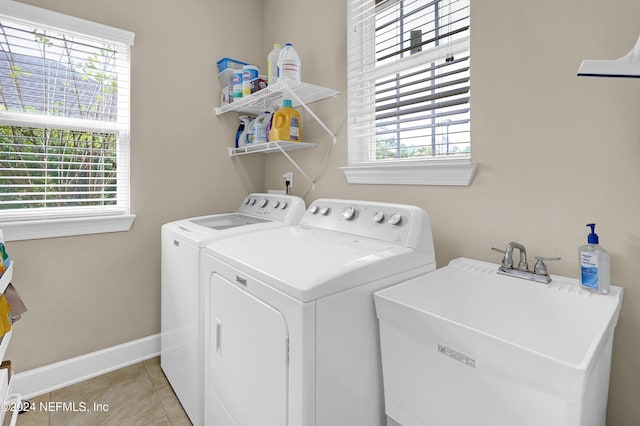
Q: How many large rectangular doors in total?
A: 1